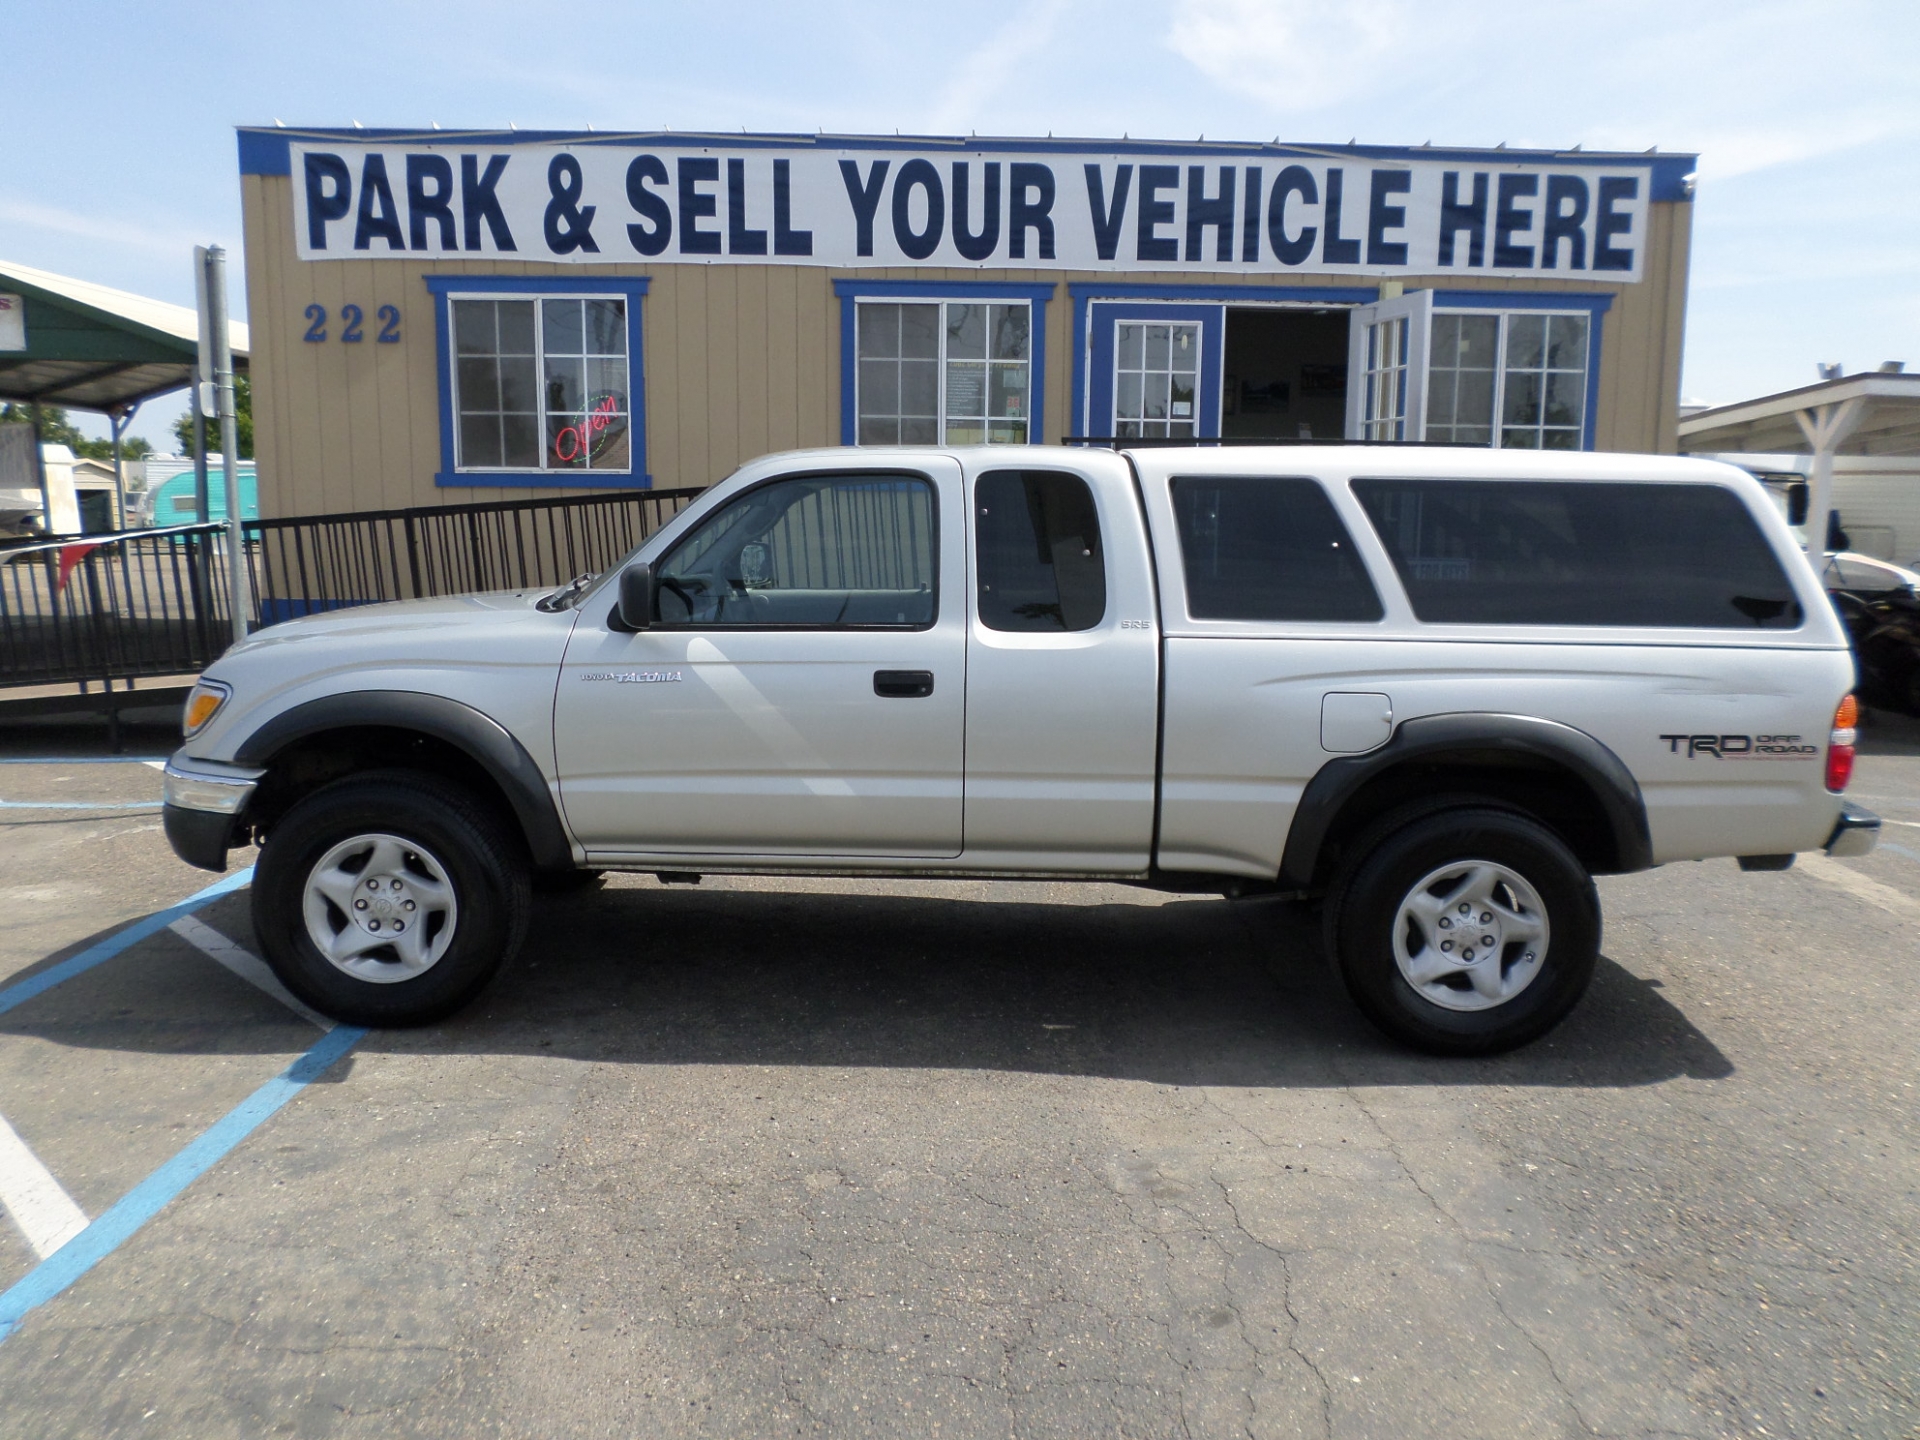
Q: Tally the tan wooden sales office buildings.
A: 1